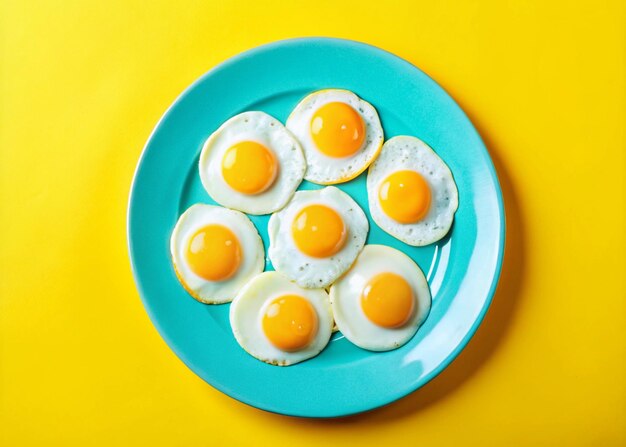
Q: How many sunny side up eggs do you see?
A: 7